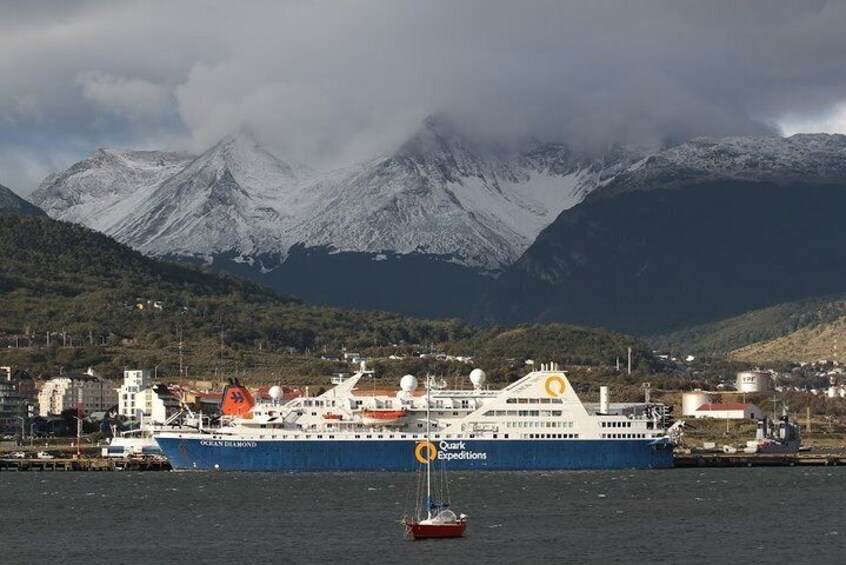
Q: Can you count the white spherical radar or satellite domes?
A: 3